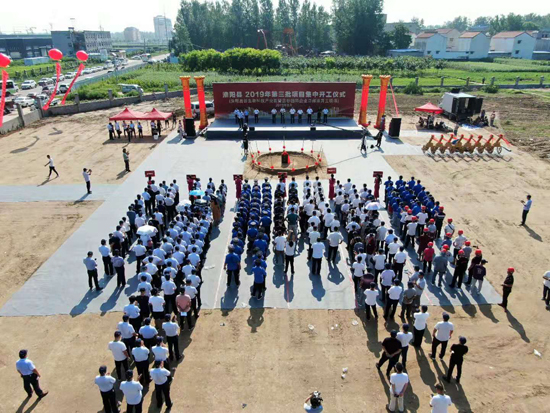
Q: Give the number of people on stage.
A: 11